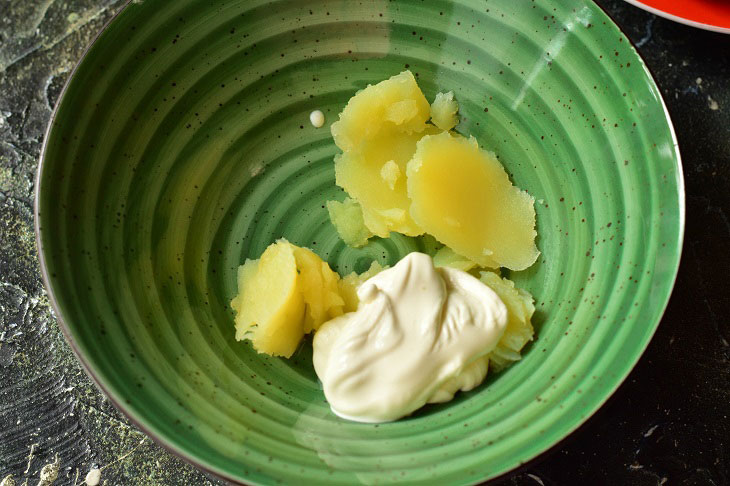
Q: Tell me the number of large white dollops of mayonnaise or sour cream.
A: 1